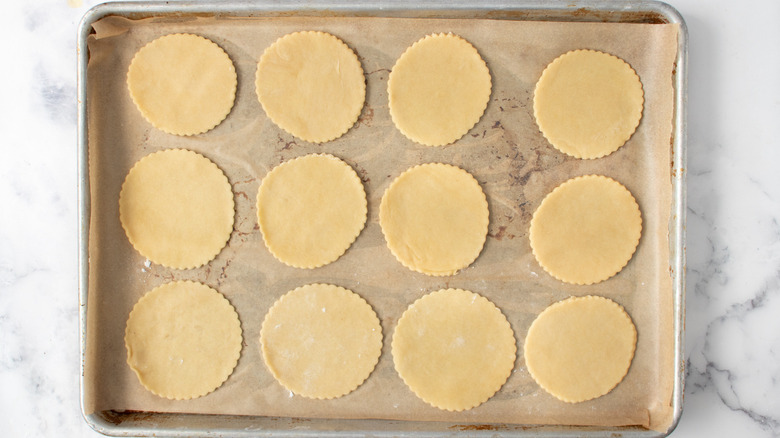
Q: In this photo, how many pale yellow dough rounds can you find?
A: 12